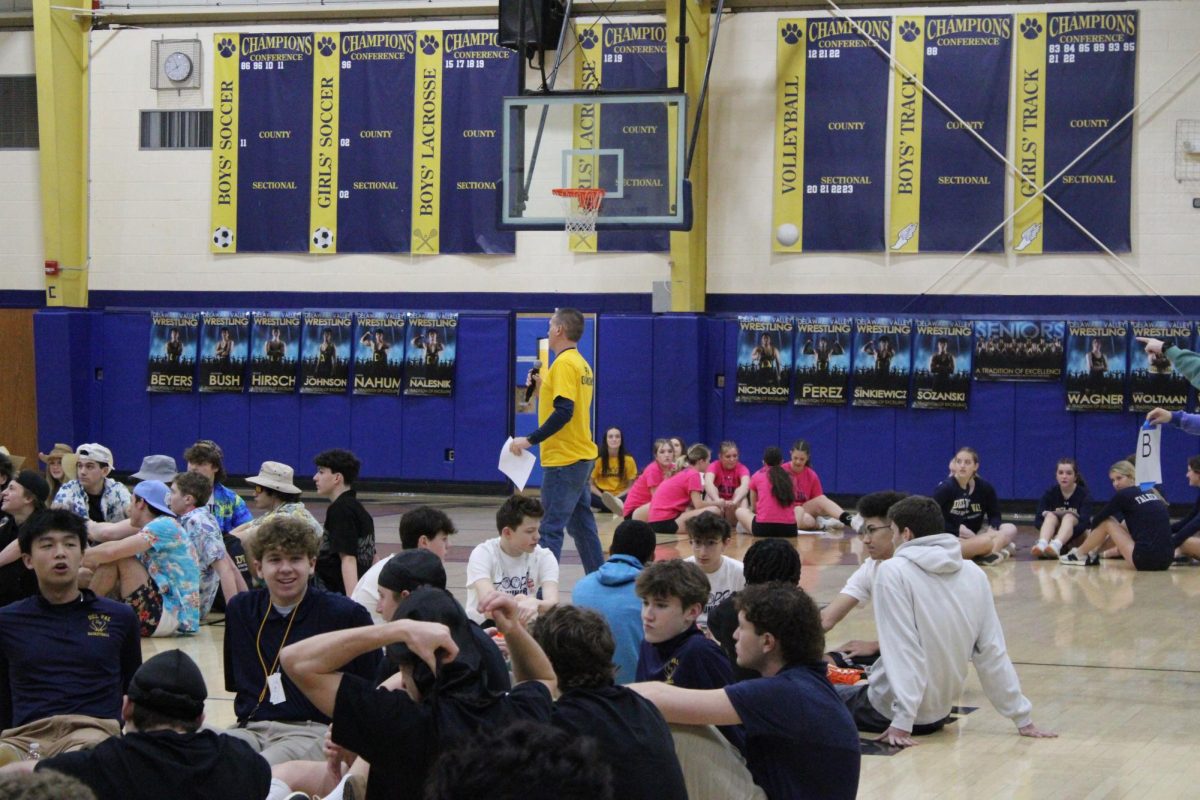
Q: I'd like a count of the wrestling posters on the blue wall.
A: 13